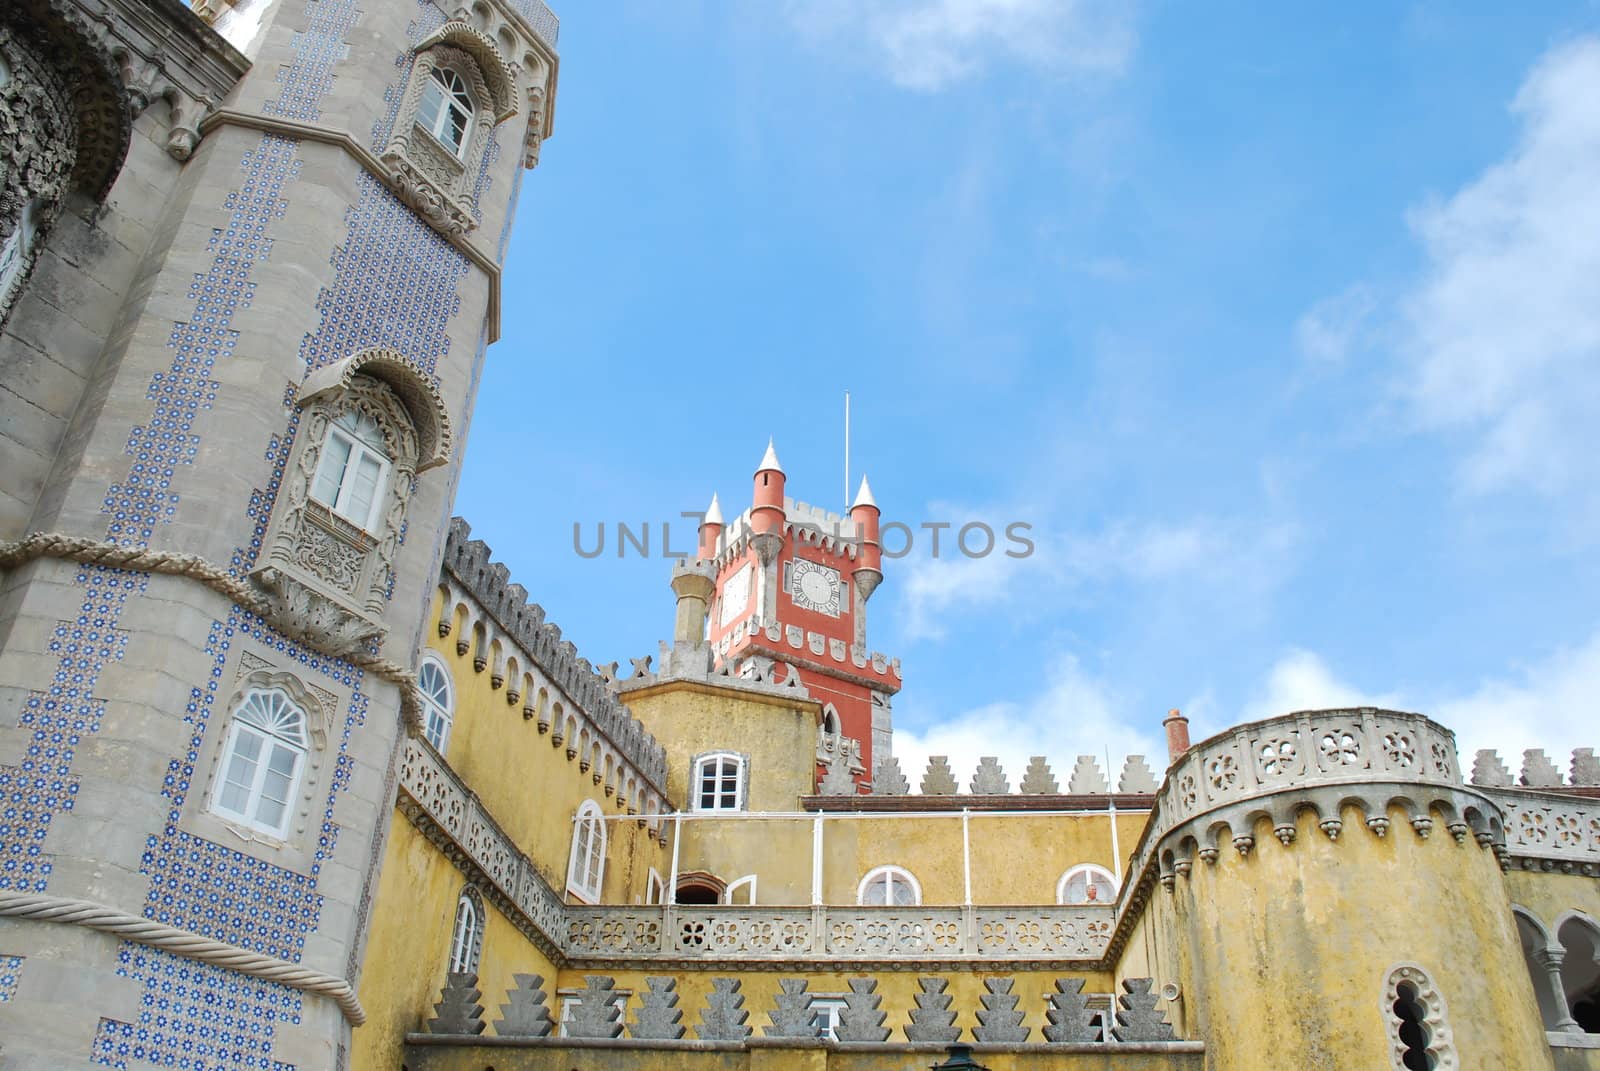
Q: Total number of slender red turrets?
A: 3